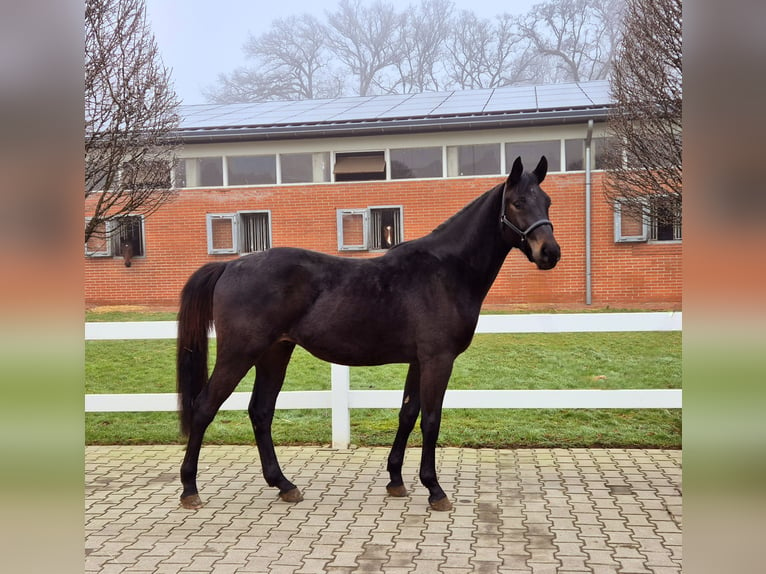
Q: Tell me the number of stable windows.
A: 4